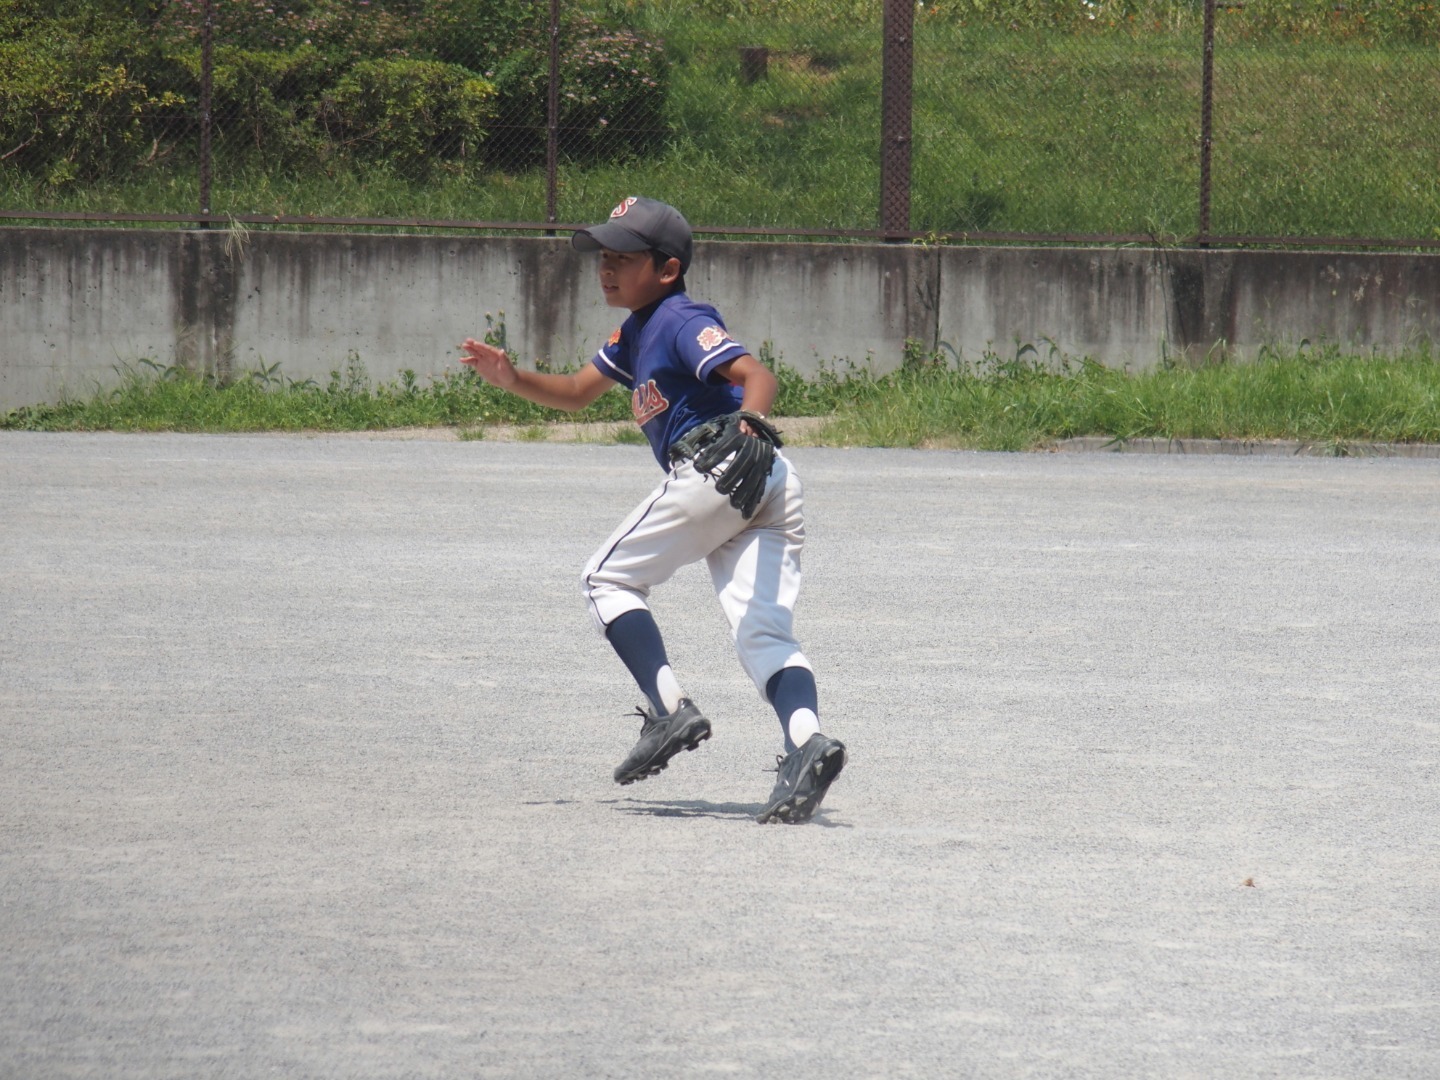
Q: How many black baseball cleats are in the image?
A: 2